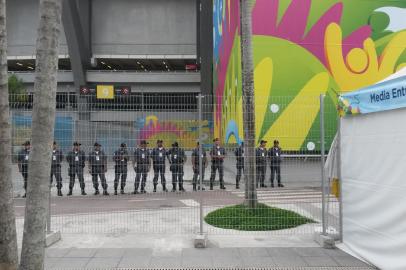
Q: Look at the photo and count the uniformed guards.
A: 13